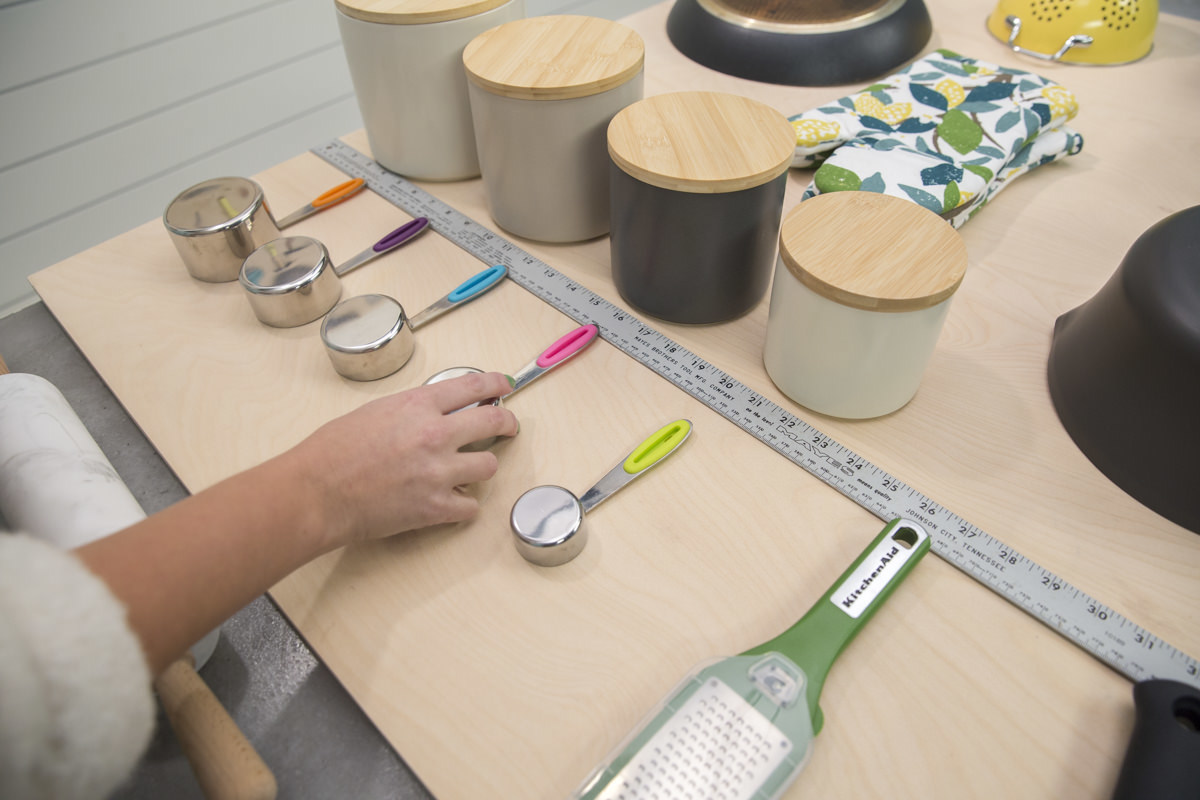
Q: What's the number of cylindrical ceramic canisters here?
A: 4